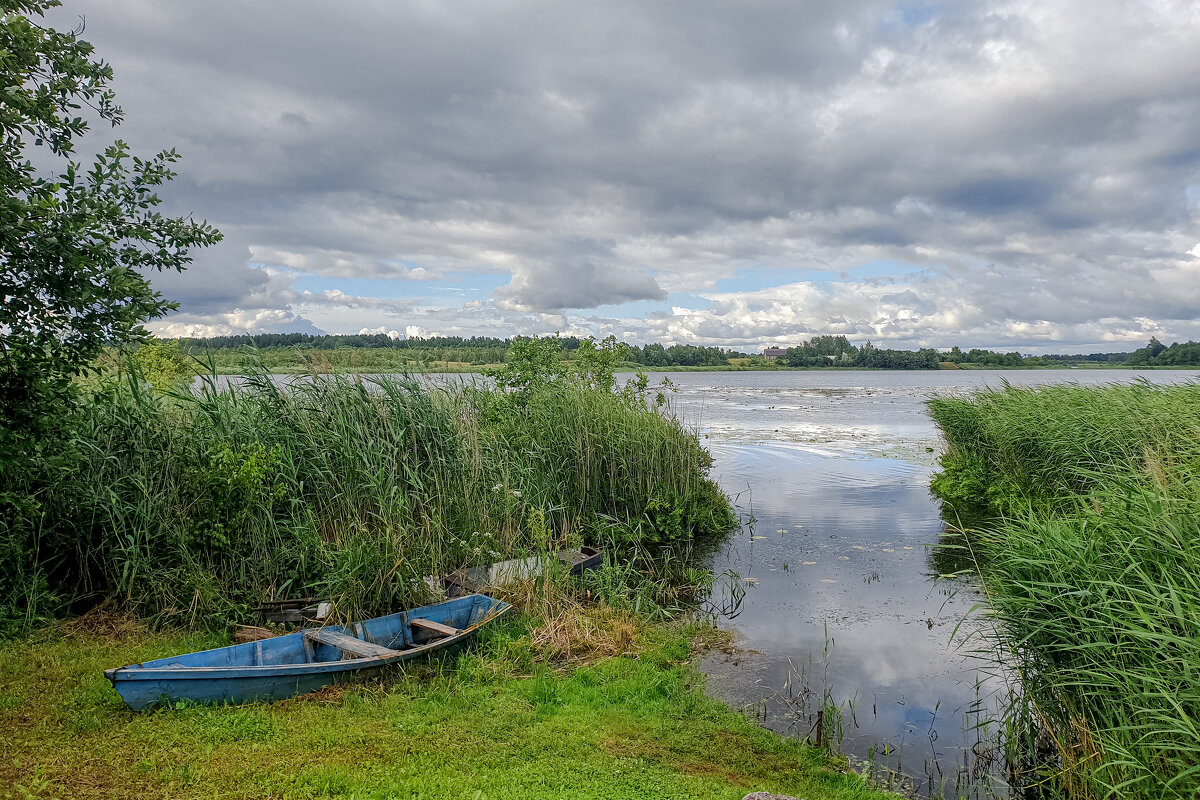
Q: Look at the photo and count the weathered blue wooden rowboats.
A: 1